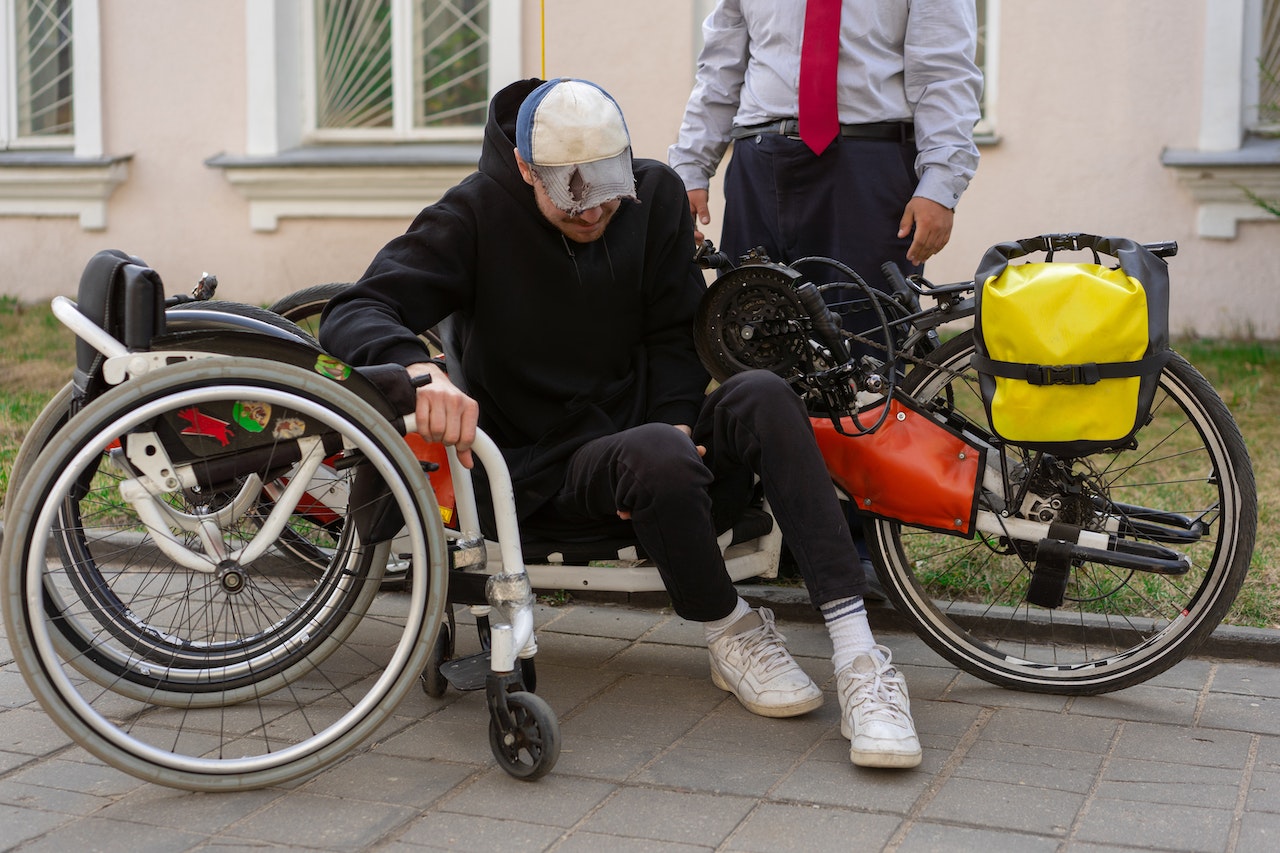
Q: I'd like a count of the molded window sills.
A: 3